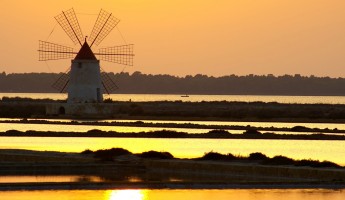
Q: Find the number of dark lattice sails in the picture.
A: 6